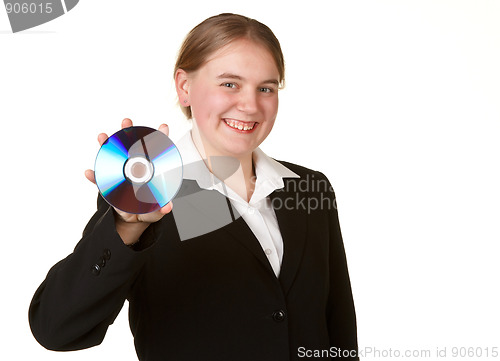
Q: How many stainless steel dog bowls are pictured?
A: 0